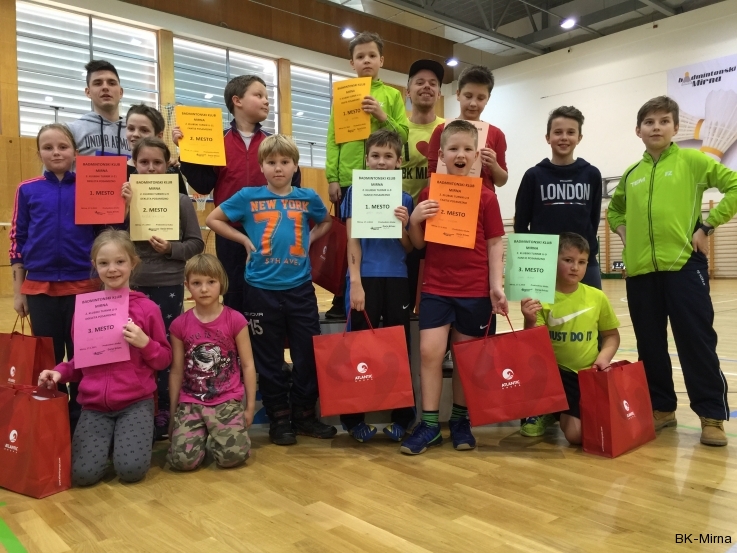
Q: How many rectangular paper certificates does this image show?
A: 9